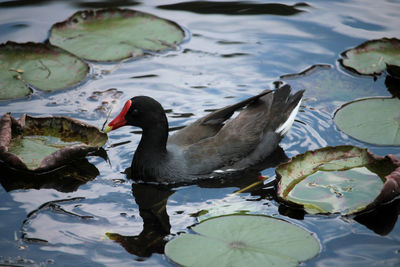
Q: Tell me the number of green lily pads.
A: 7